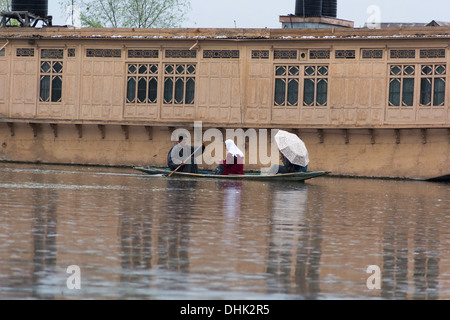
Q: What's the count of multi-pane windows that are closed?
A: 7